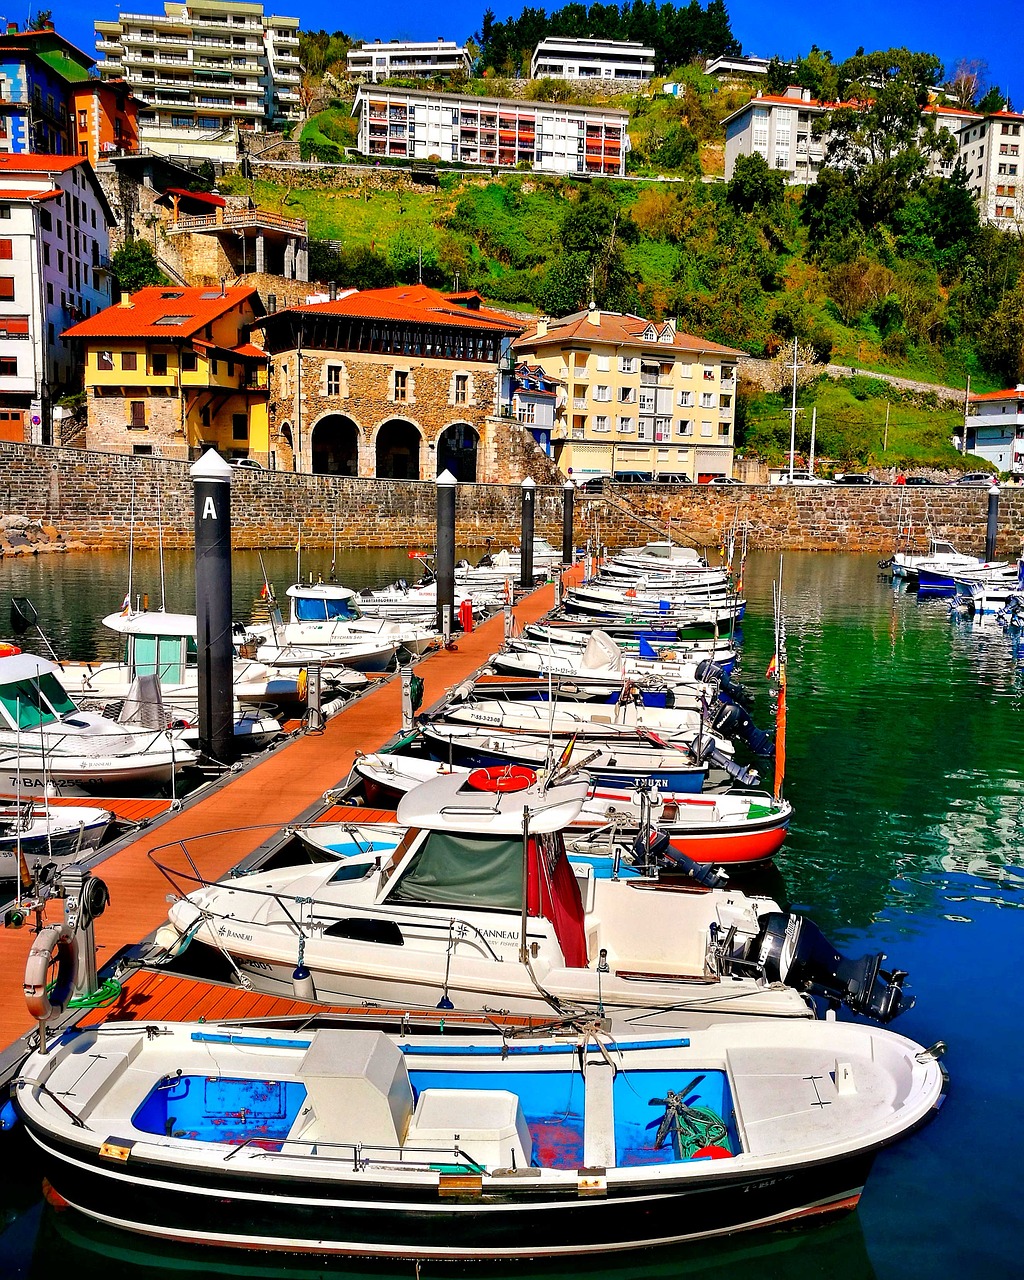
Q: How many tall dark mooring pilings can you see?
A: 5